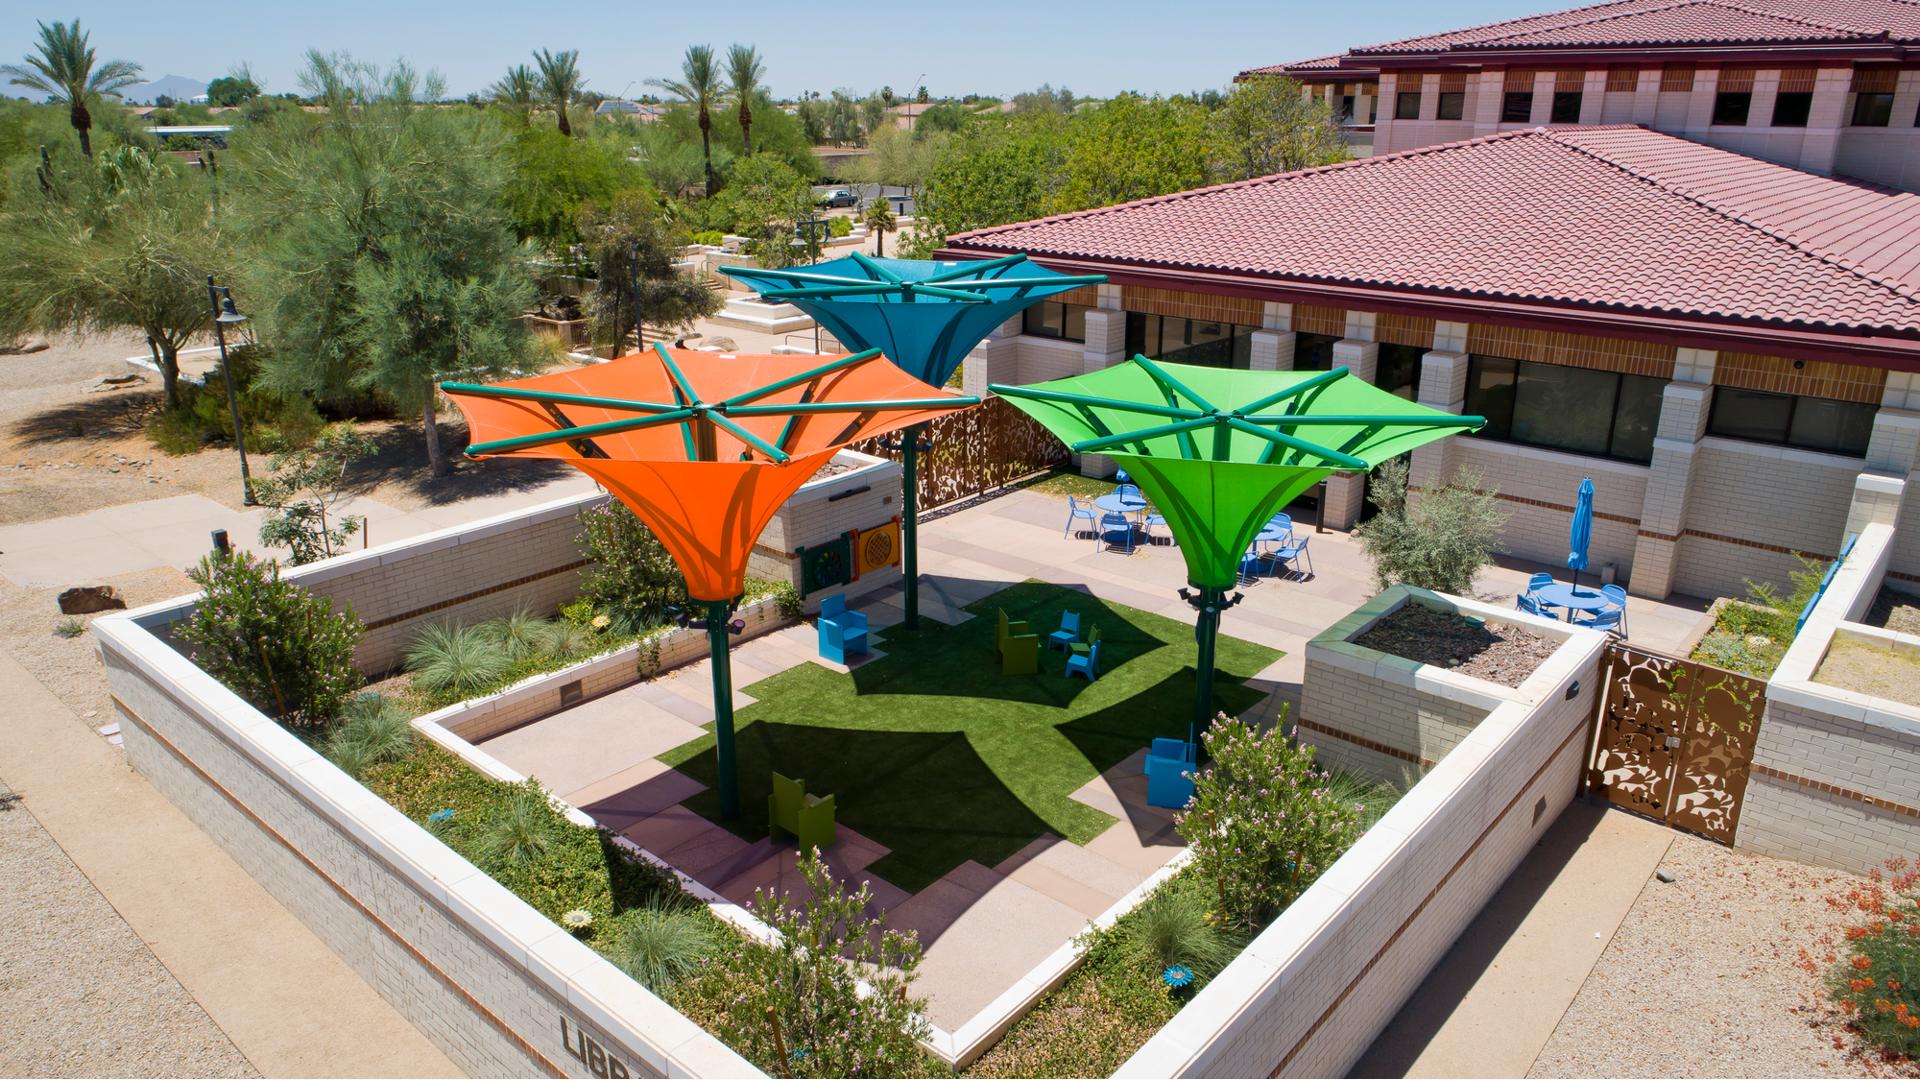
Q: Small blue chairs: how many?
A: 2